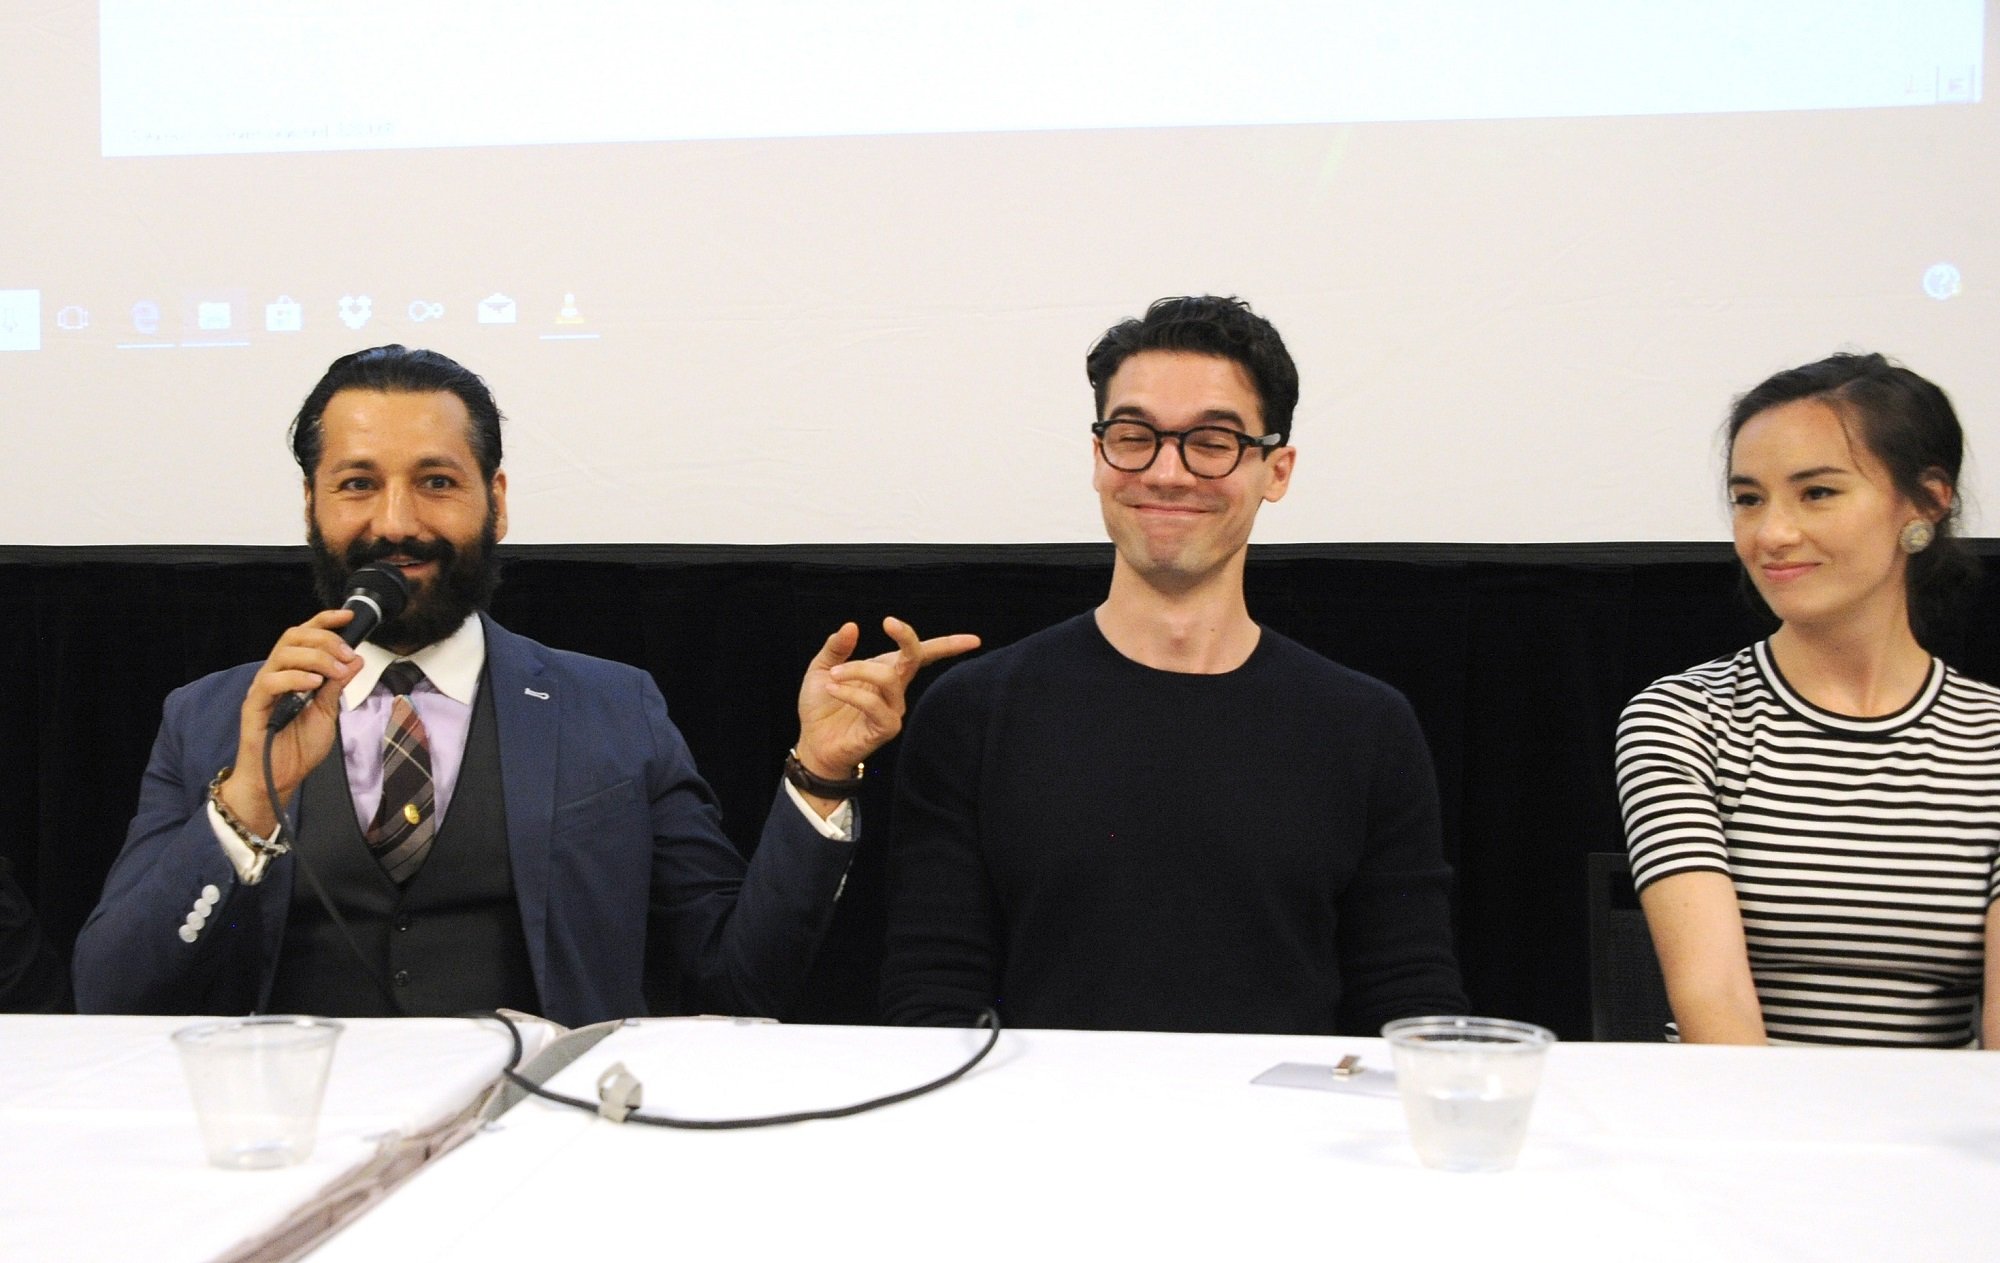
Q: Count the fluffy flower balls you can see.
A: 0